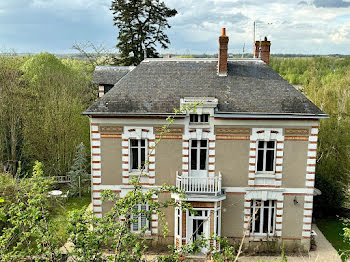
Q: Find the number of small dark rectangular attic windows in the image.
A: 2